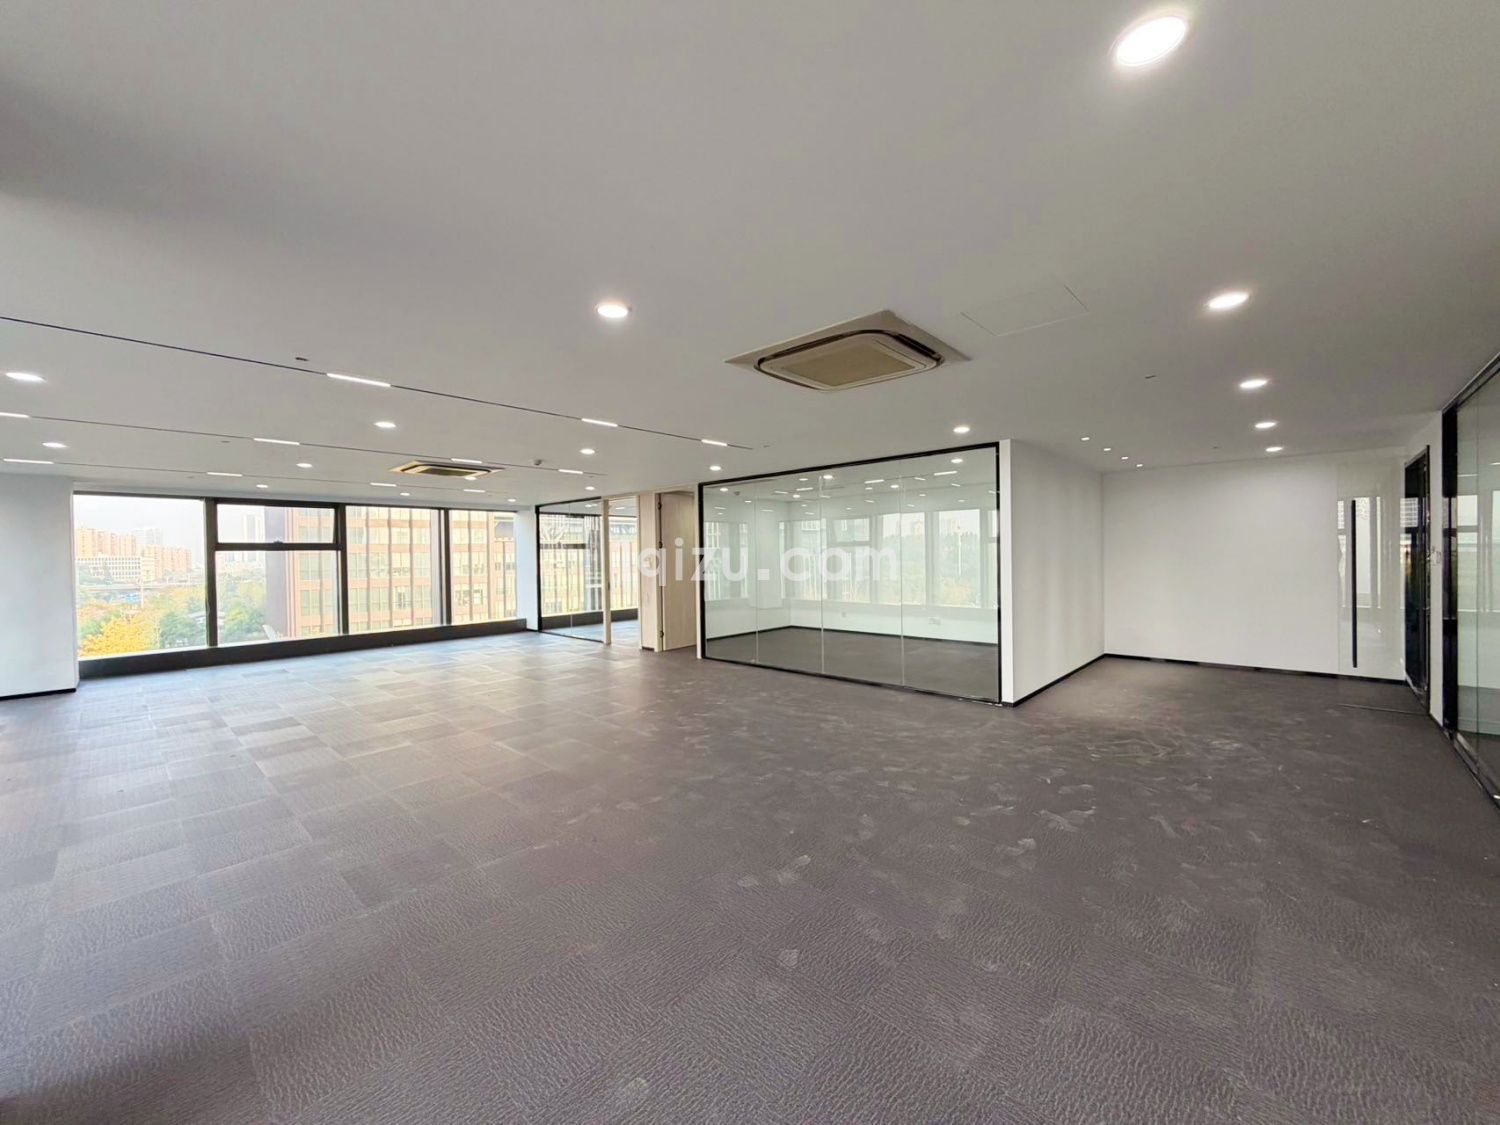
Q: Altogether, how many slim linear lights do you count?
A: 11